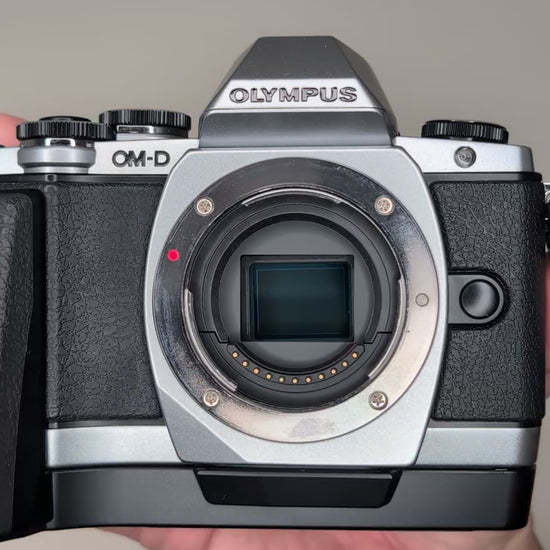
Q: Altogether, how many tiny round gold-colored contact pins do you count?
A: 11